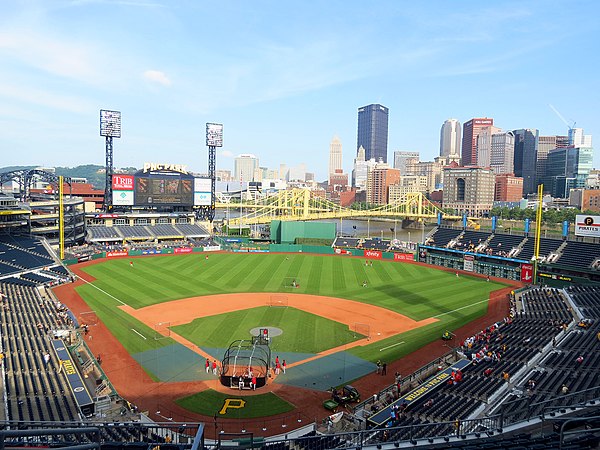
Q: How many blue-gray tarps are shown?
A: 3